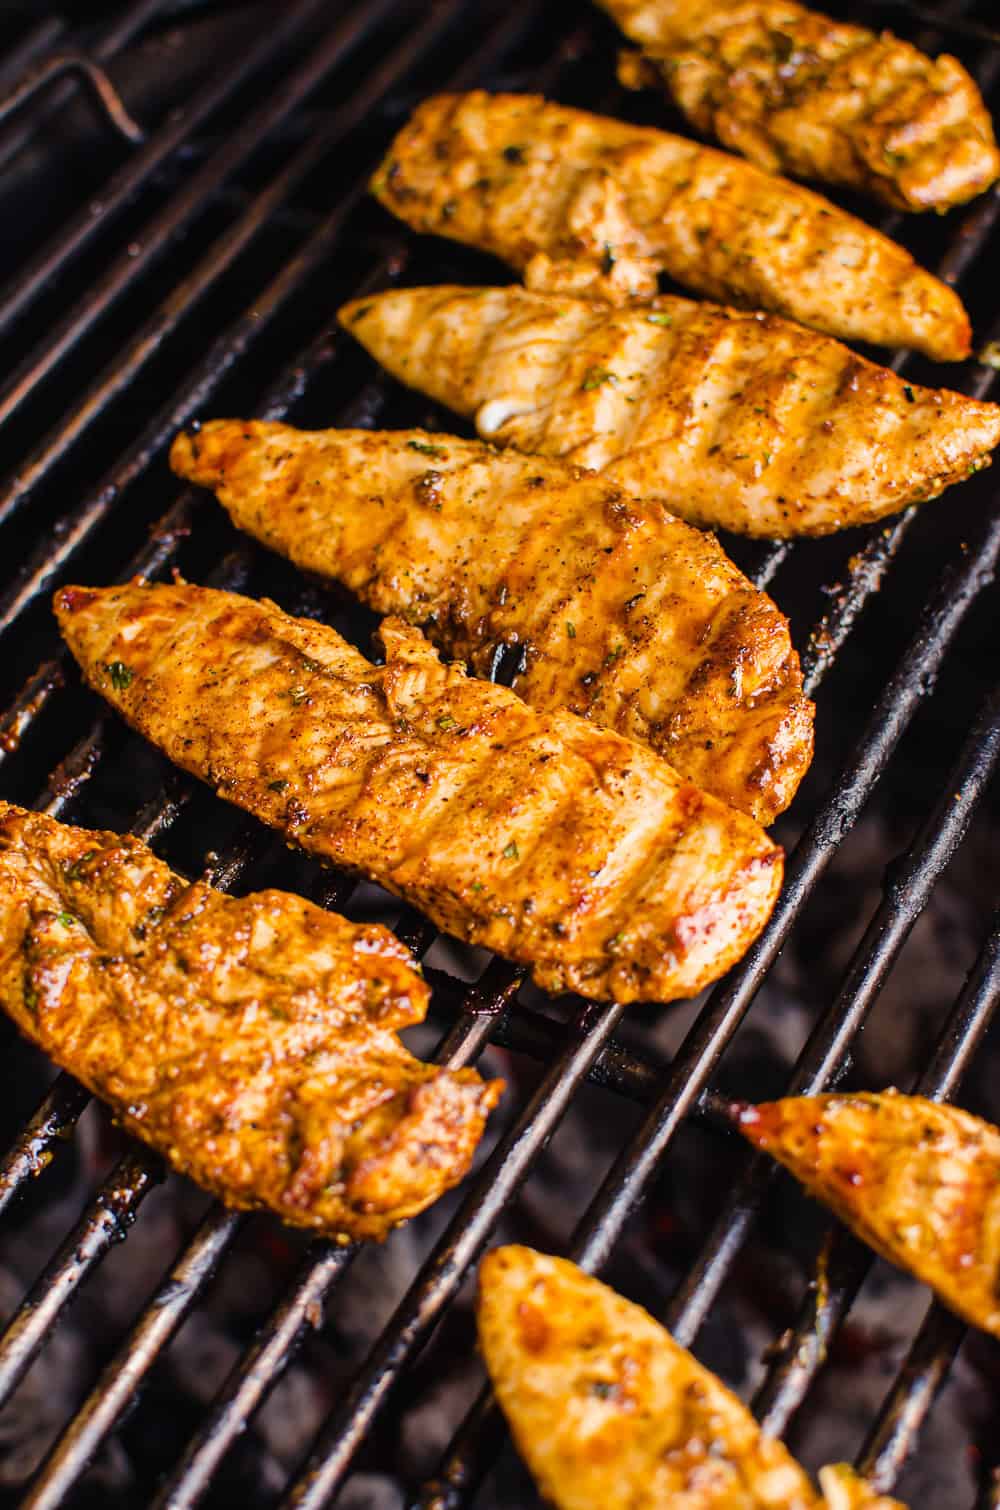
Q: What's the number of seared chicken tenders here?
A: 8